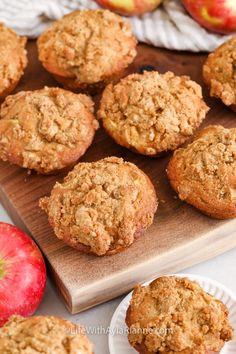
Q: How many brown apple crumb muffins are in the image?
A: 9